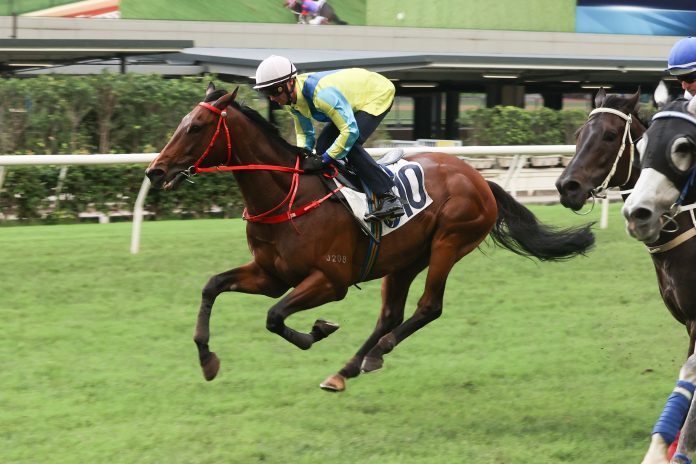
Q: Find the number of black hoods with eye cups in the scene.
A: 1